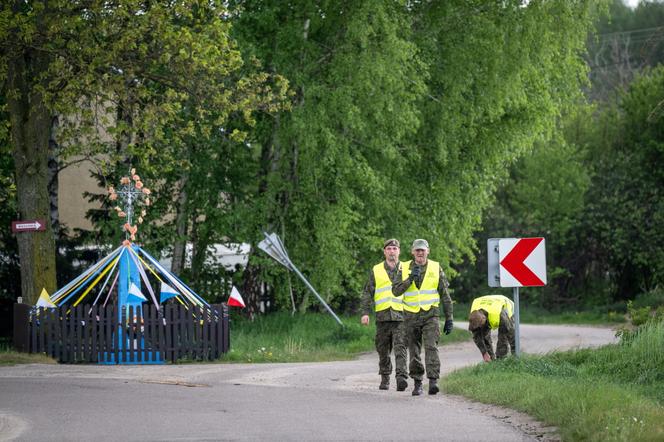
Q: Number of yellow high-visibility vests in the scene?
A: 3